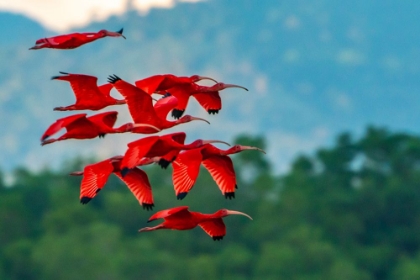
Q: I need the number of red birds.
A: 10